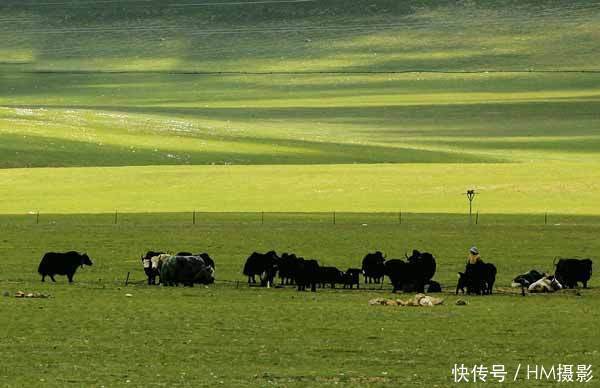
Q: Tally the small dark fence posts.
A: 8